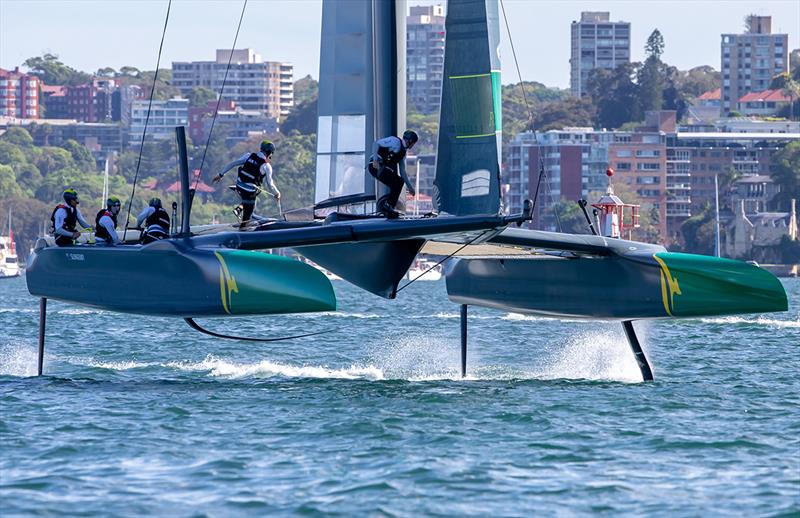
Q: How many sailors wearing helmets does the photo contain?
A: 5